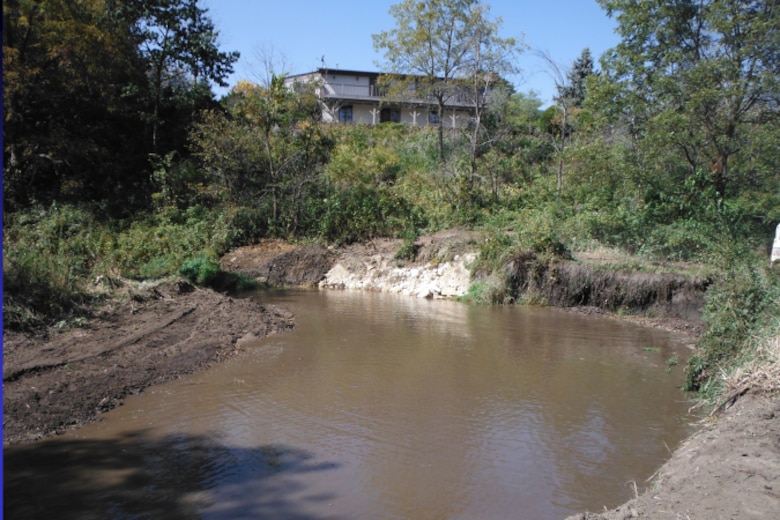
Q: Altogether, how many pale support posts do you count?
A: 4